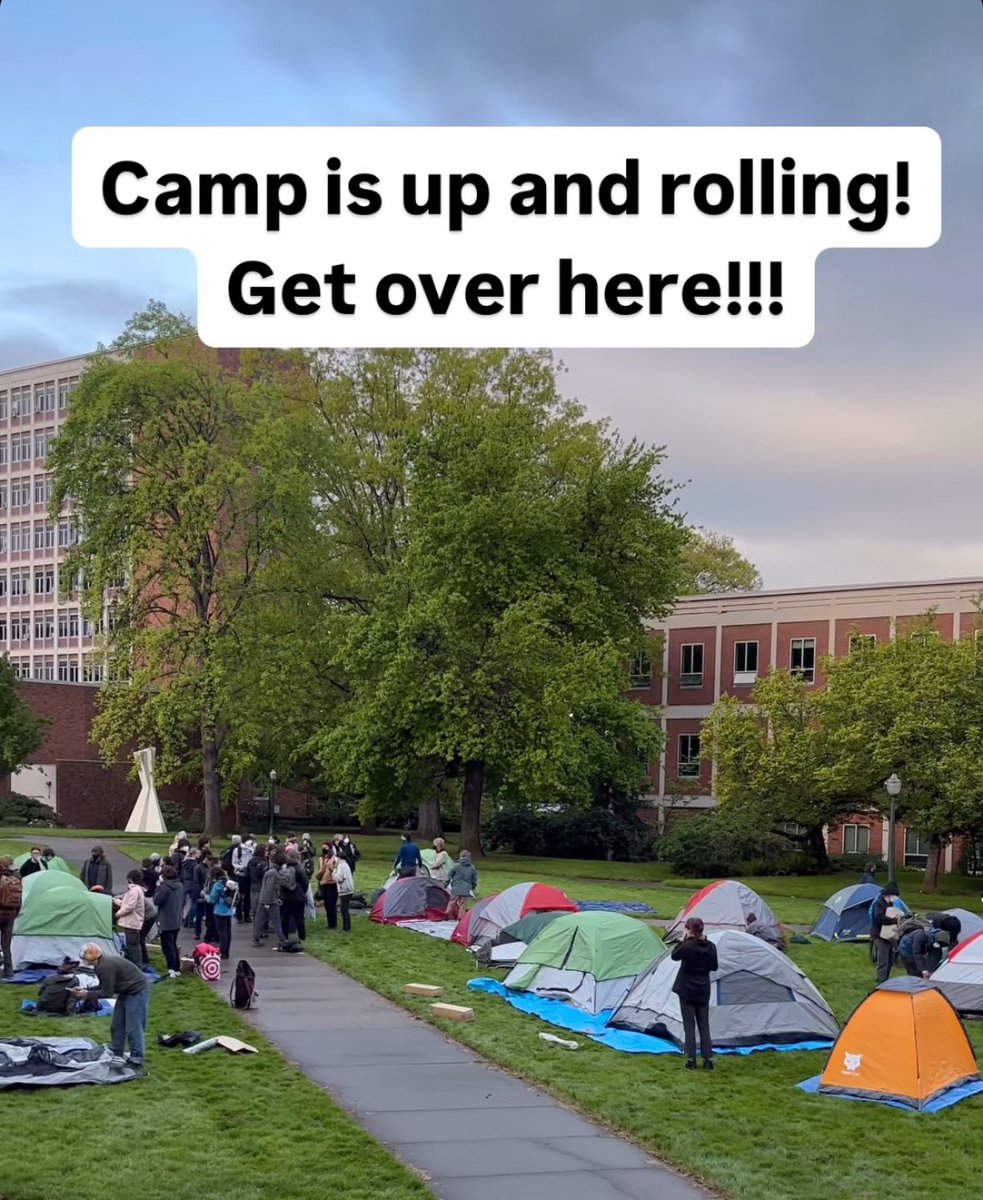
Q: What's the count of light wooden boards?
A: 2